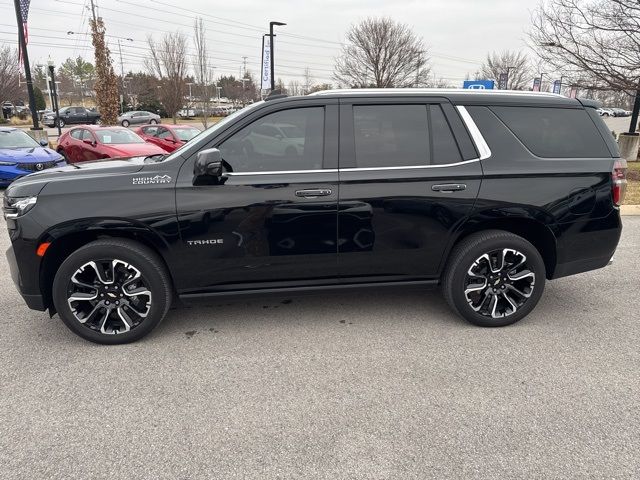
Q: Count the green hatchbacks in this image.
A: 0